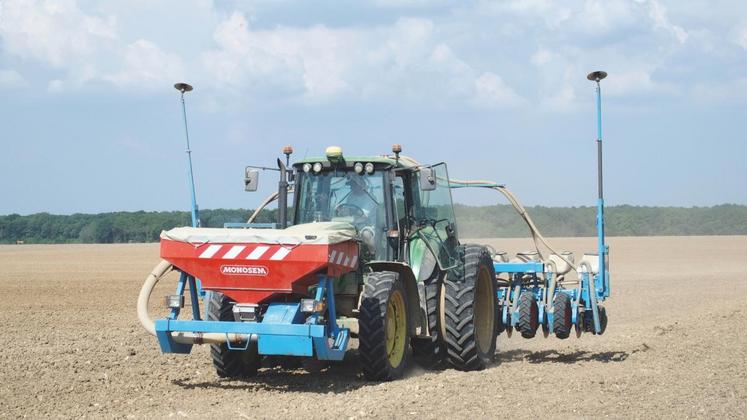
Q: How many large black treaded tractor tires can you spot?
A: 4